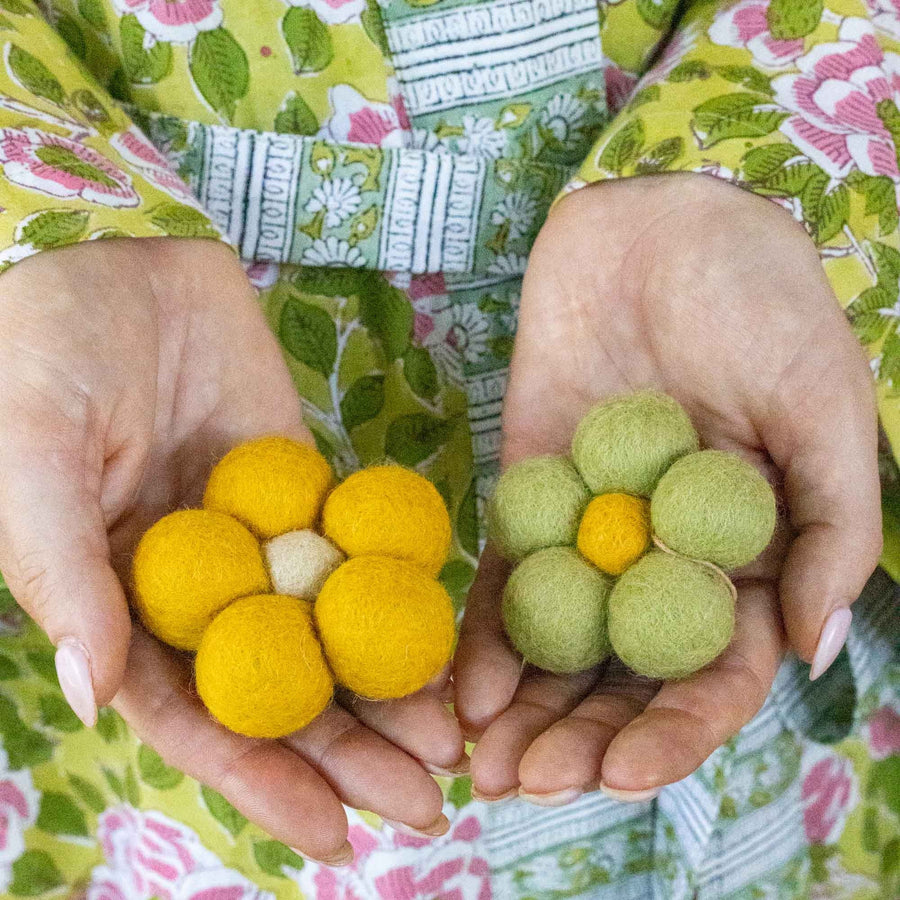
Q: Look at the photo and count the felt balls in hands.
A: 12